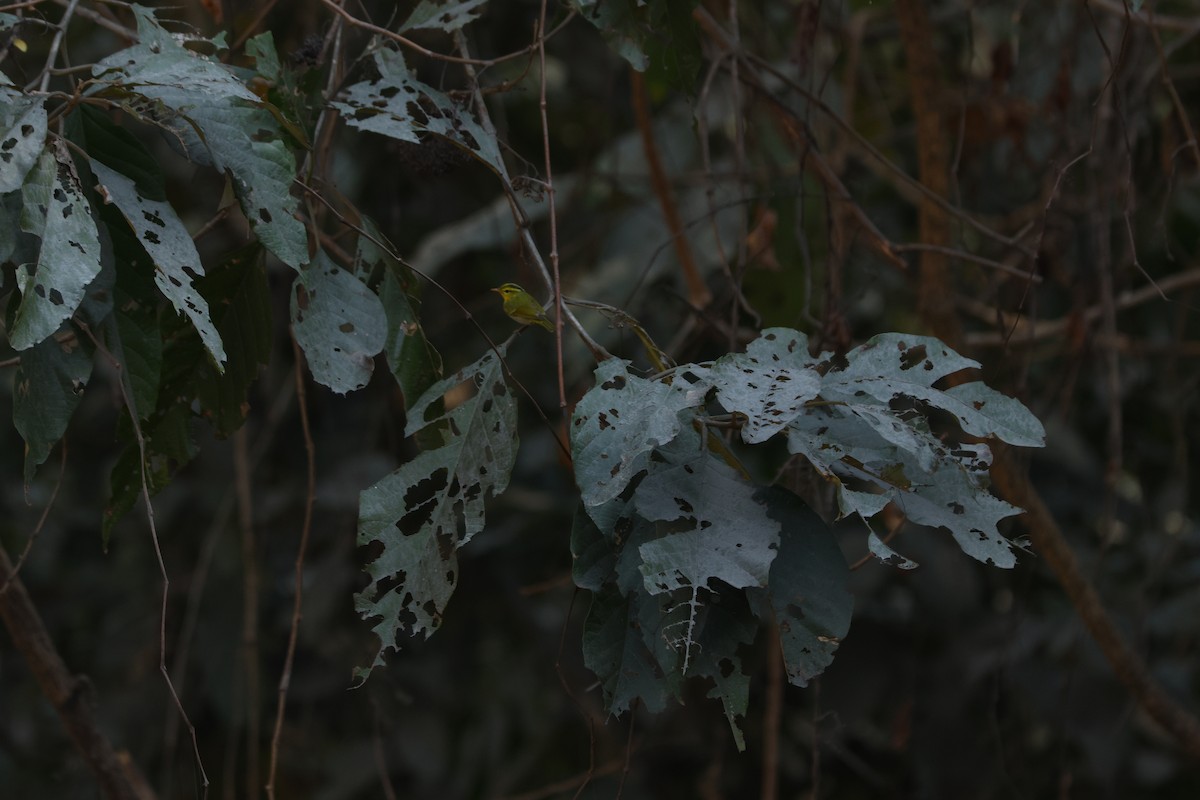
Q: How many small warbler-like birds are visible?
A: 1